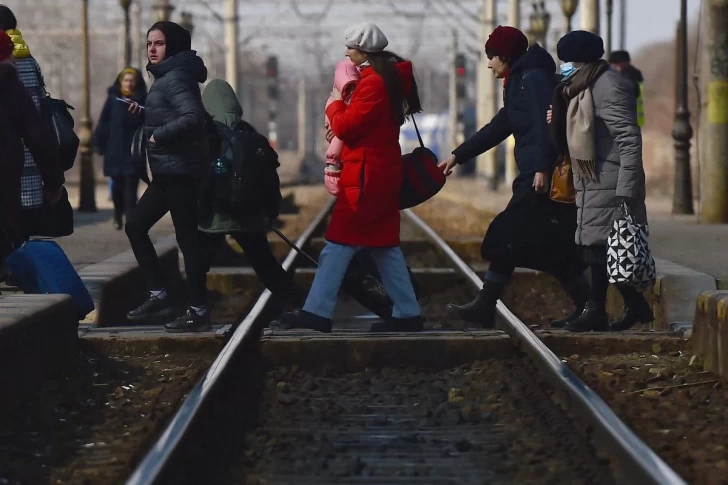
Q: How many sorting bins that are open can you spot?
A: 0